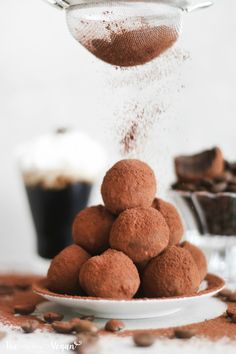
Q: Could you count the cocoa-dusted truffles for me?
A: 8